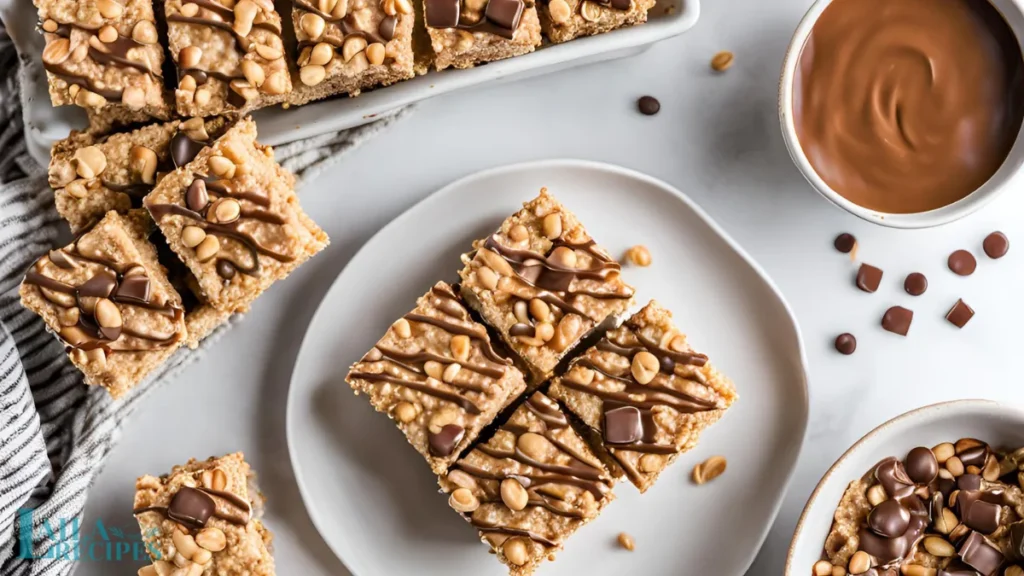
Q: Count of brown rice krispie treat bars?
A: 13